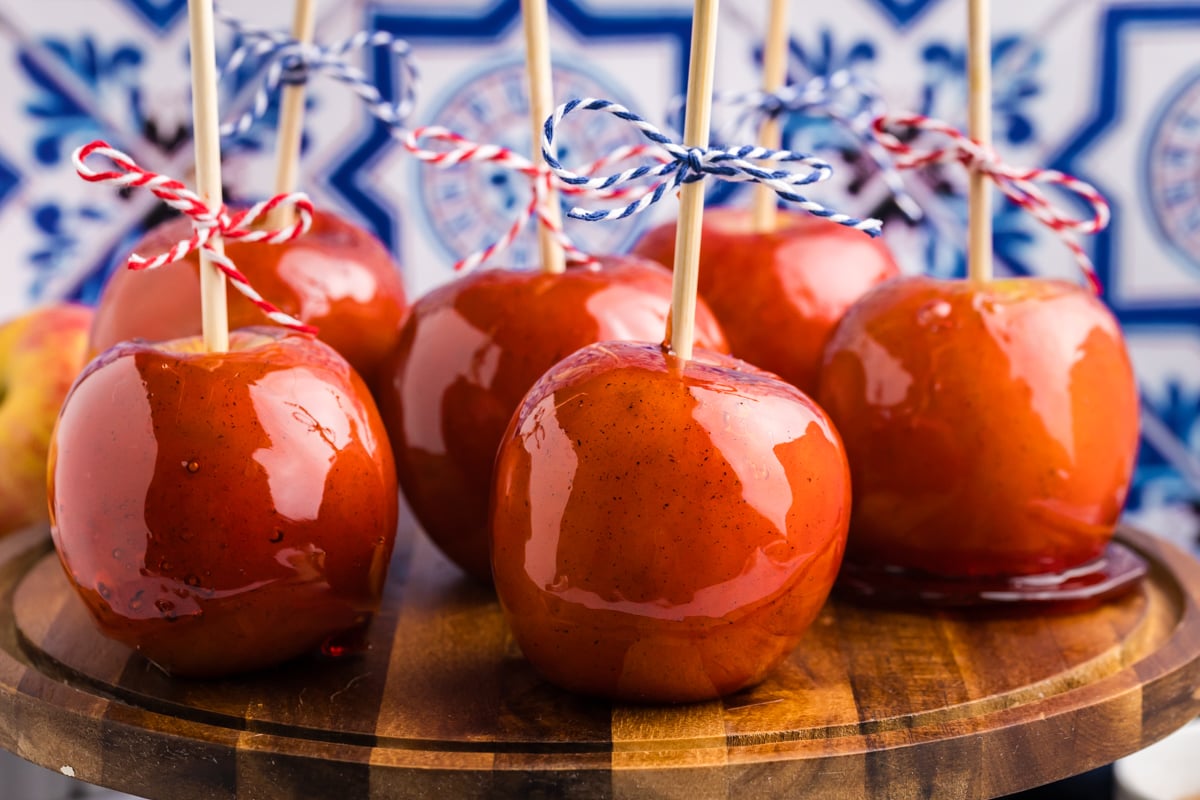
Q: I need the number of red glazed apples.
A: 6